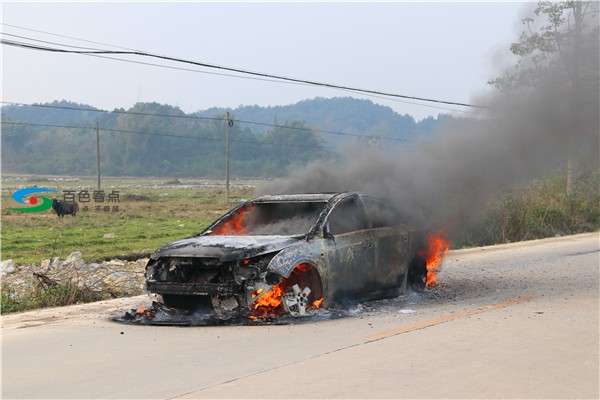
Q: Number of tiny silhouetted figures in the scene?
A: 1